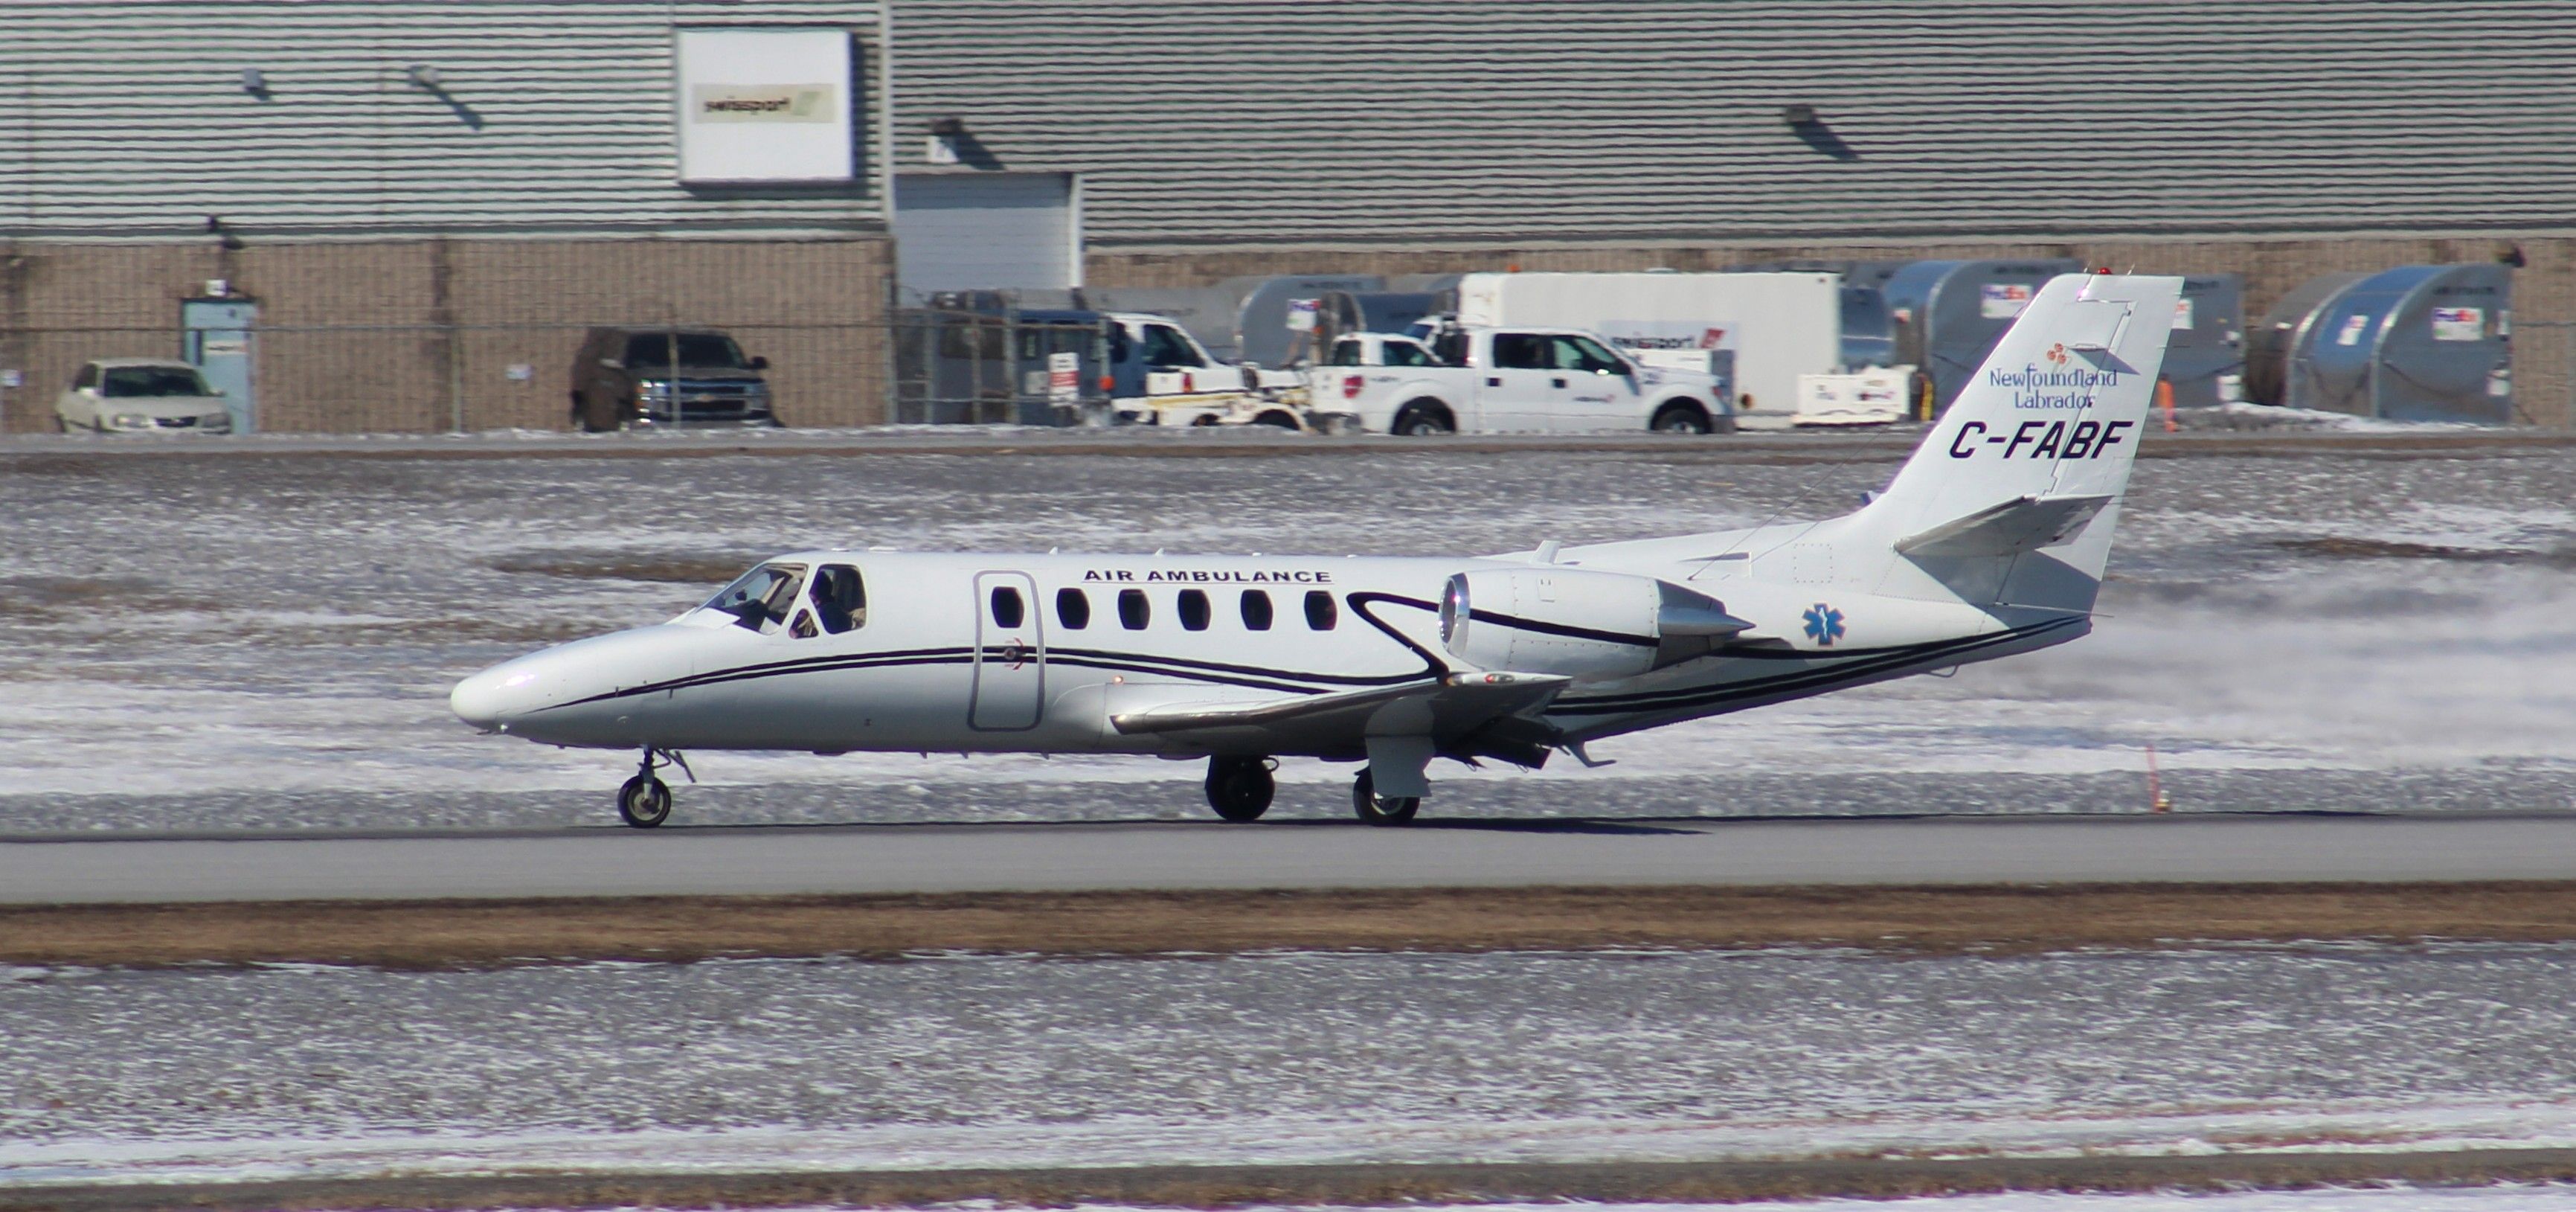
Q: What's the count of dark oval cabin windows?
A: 6